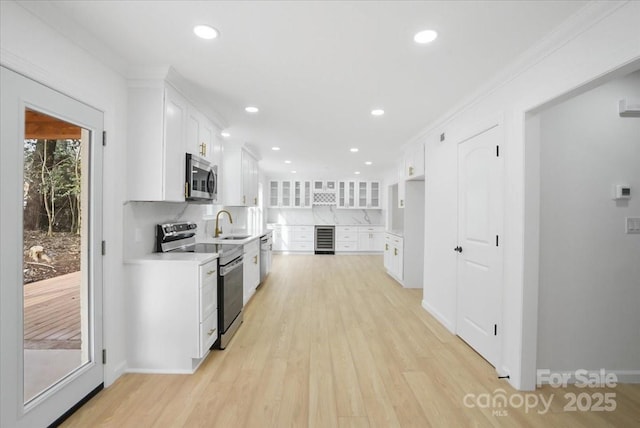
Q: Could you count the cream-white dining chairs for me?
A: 0